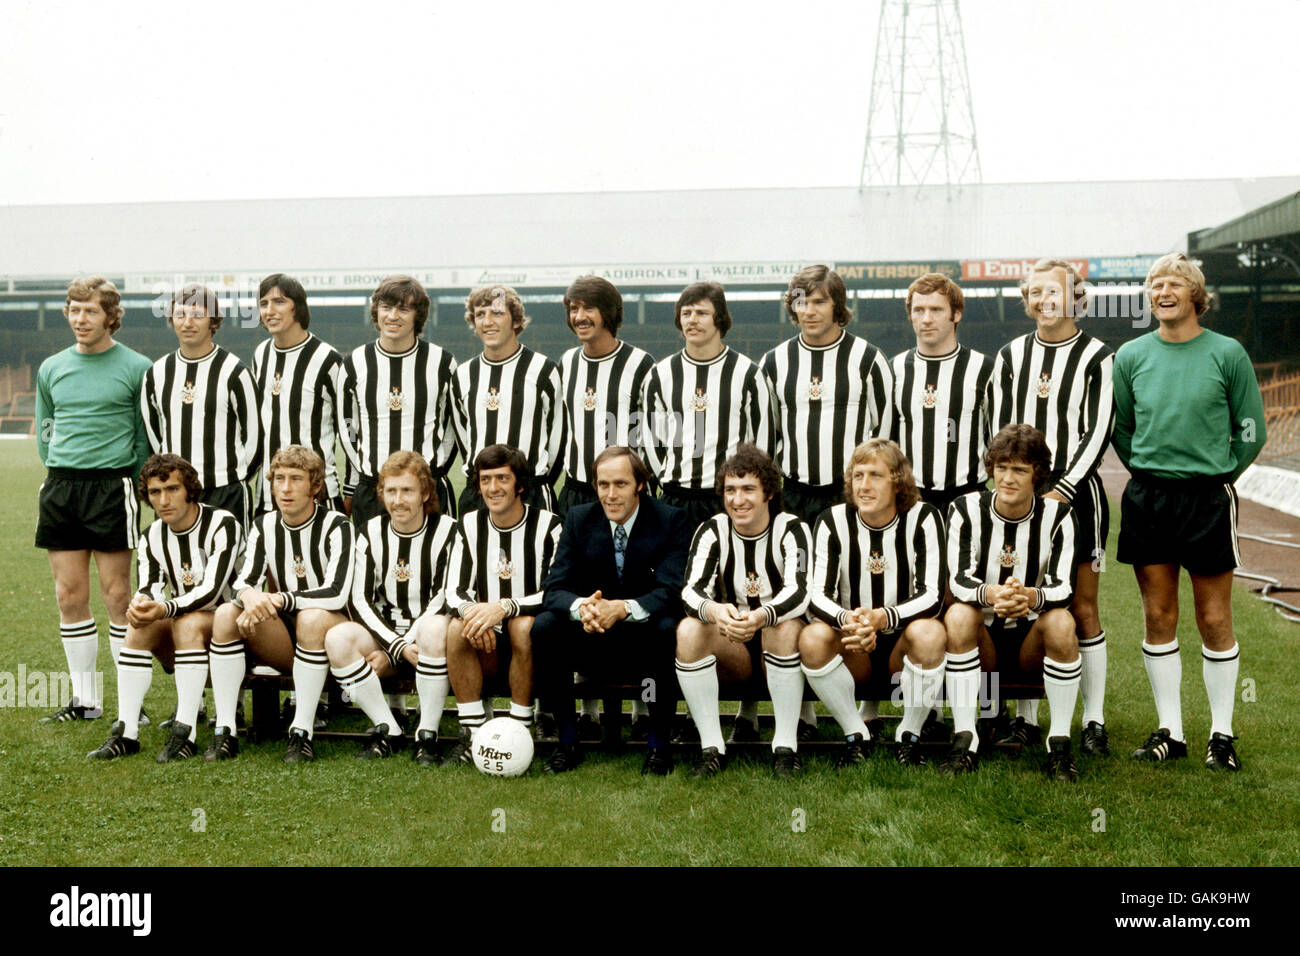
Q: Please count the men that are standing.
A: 11